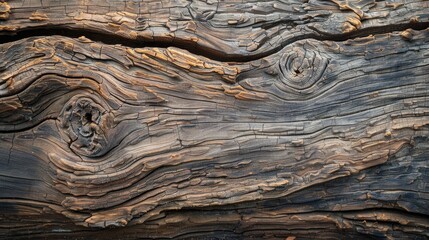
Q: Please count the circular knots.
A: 2